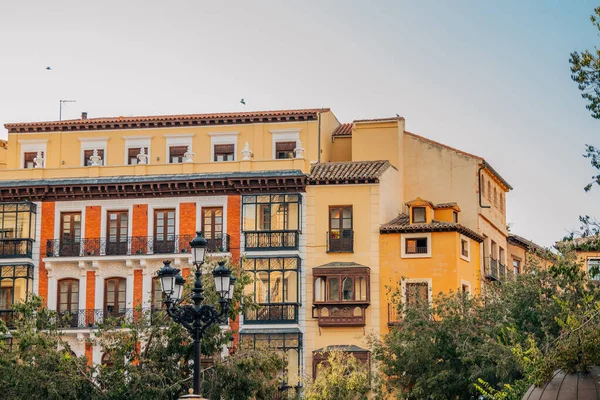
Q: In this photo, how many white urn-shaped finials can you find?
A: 6